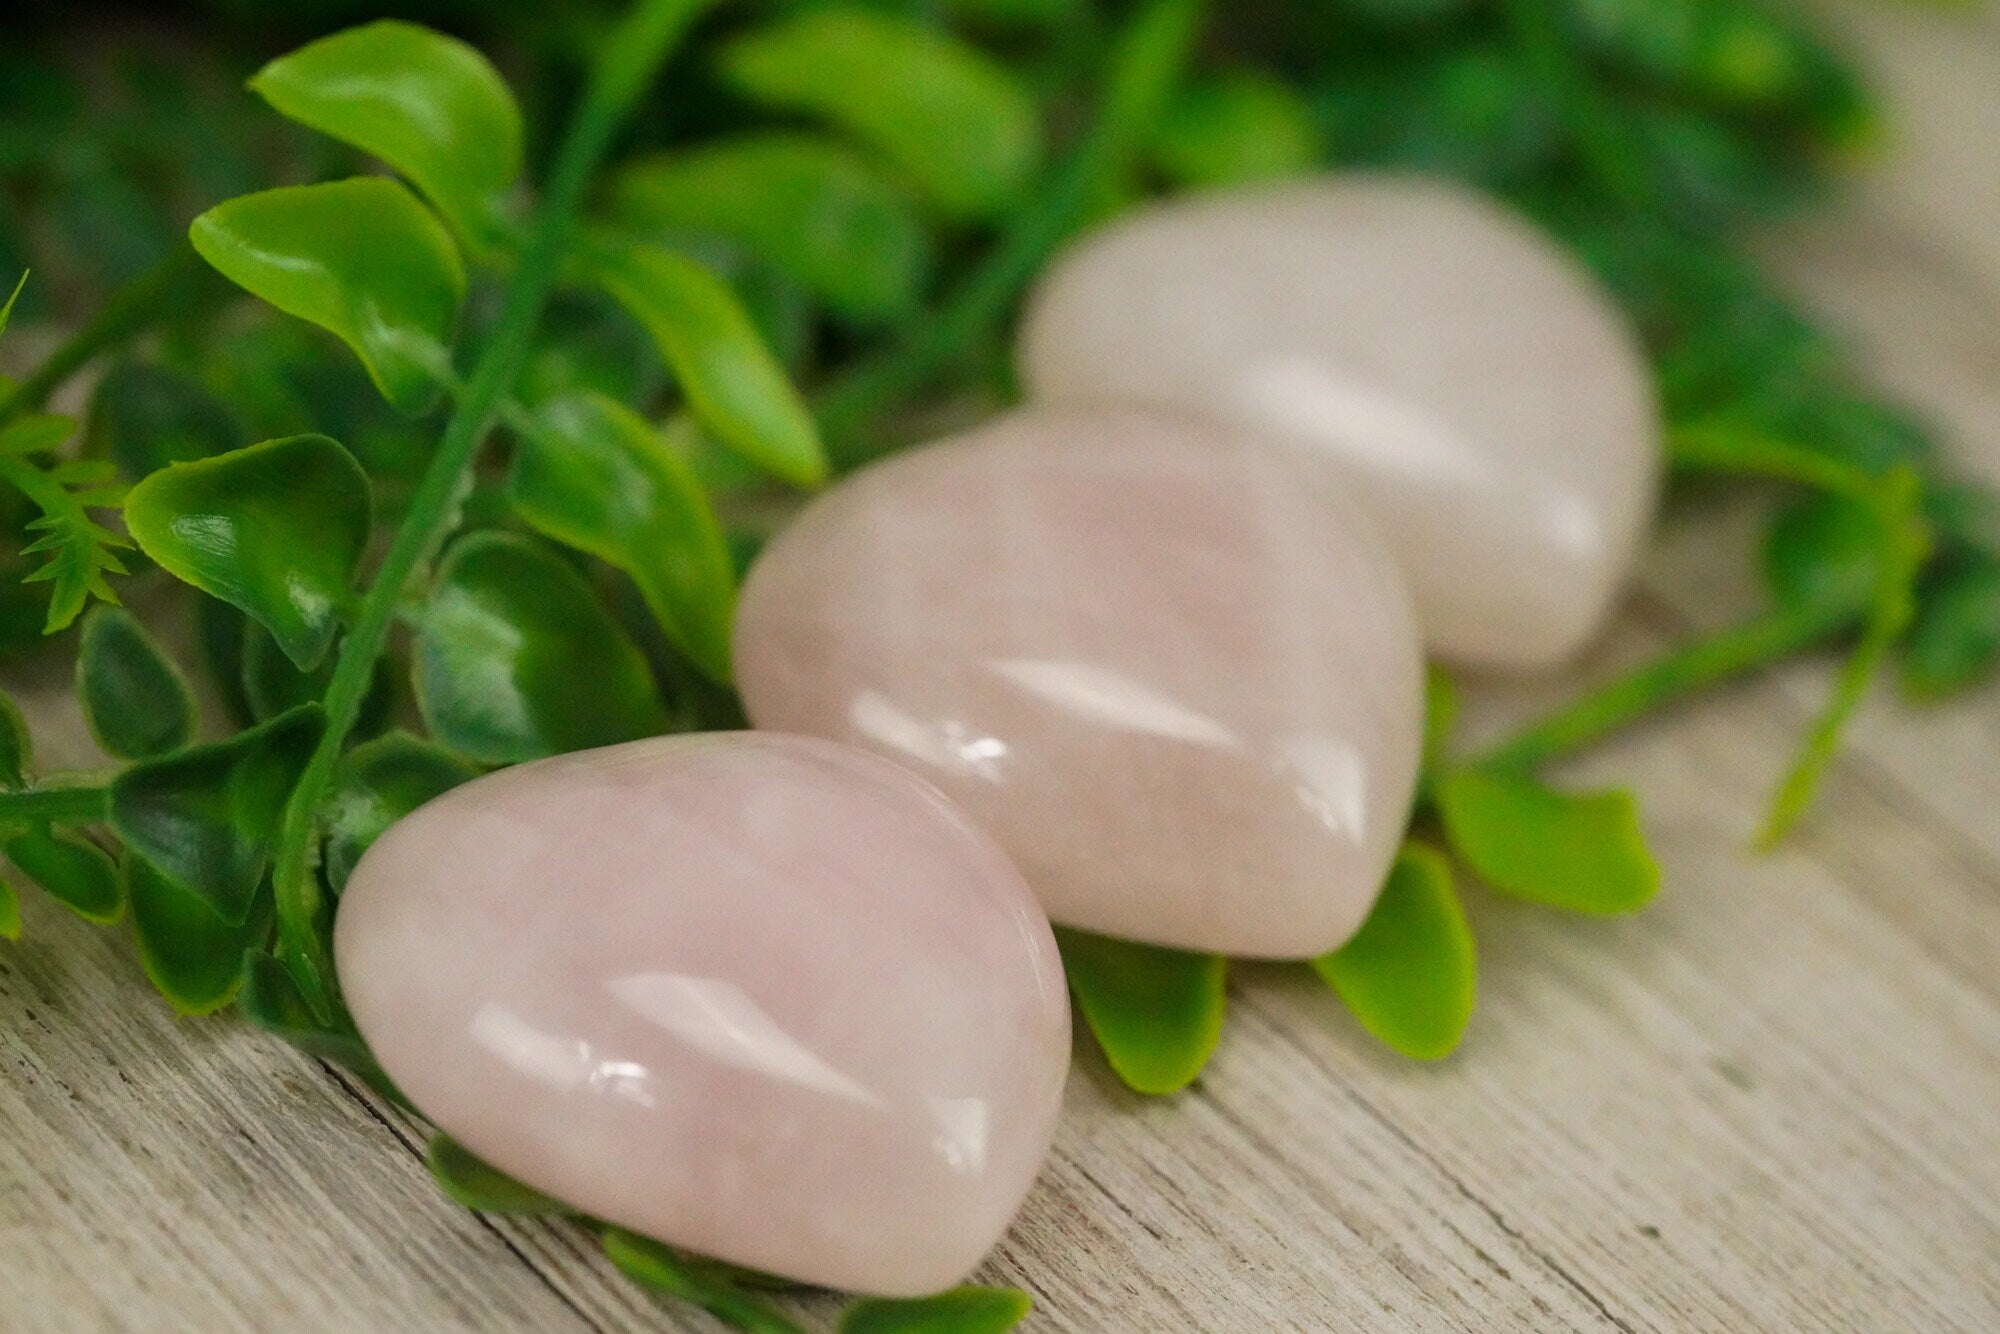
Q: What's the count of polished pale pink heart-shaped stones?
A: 3